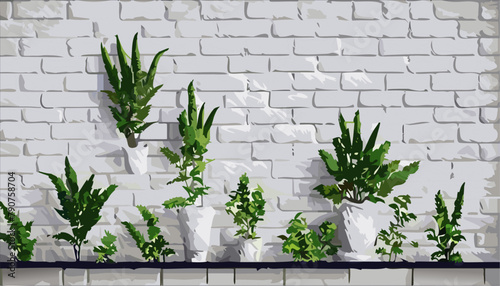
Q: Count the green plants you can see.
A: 11